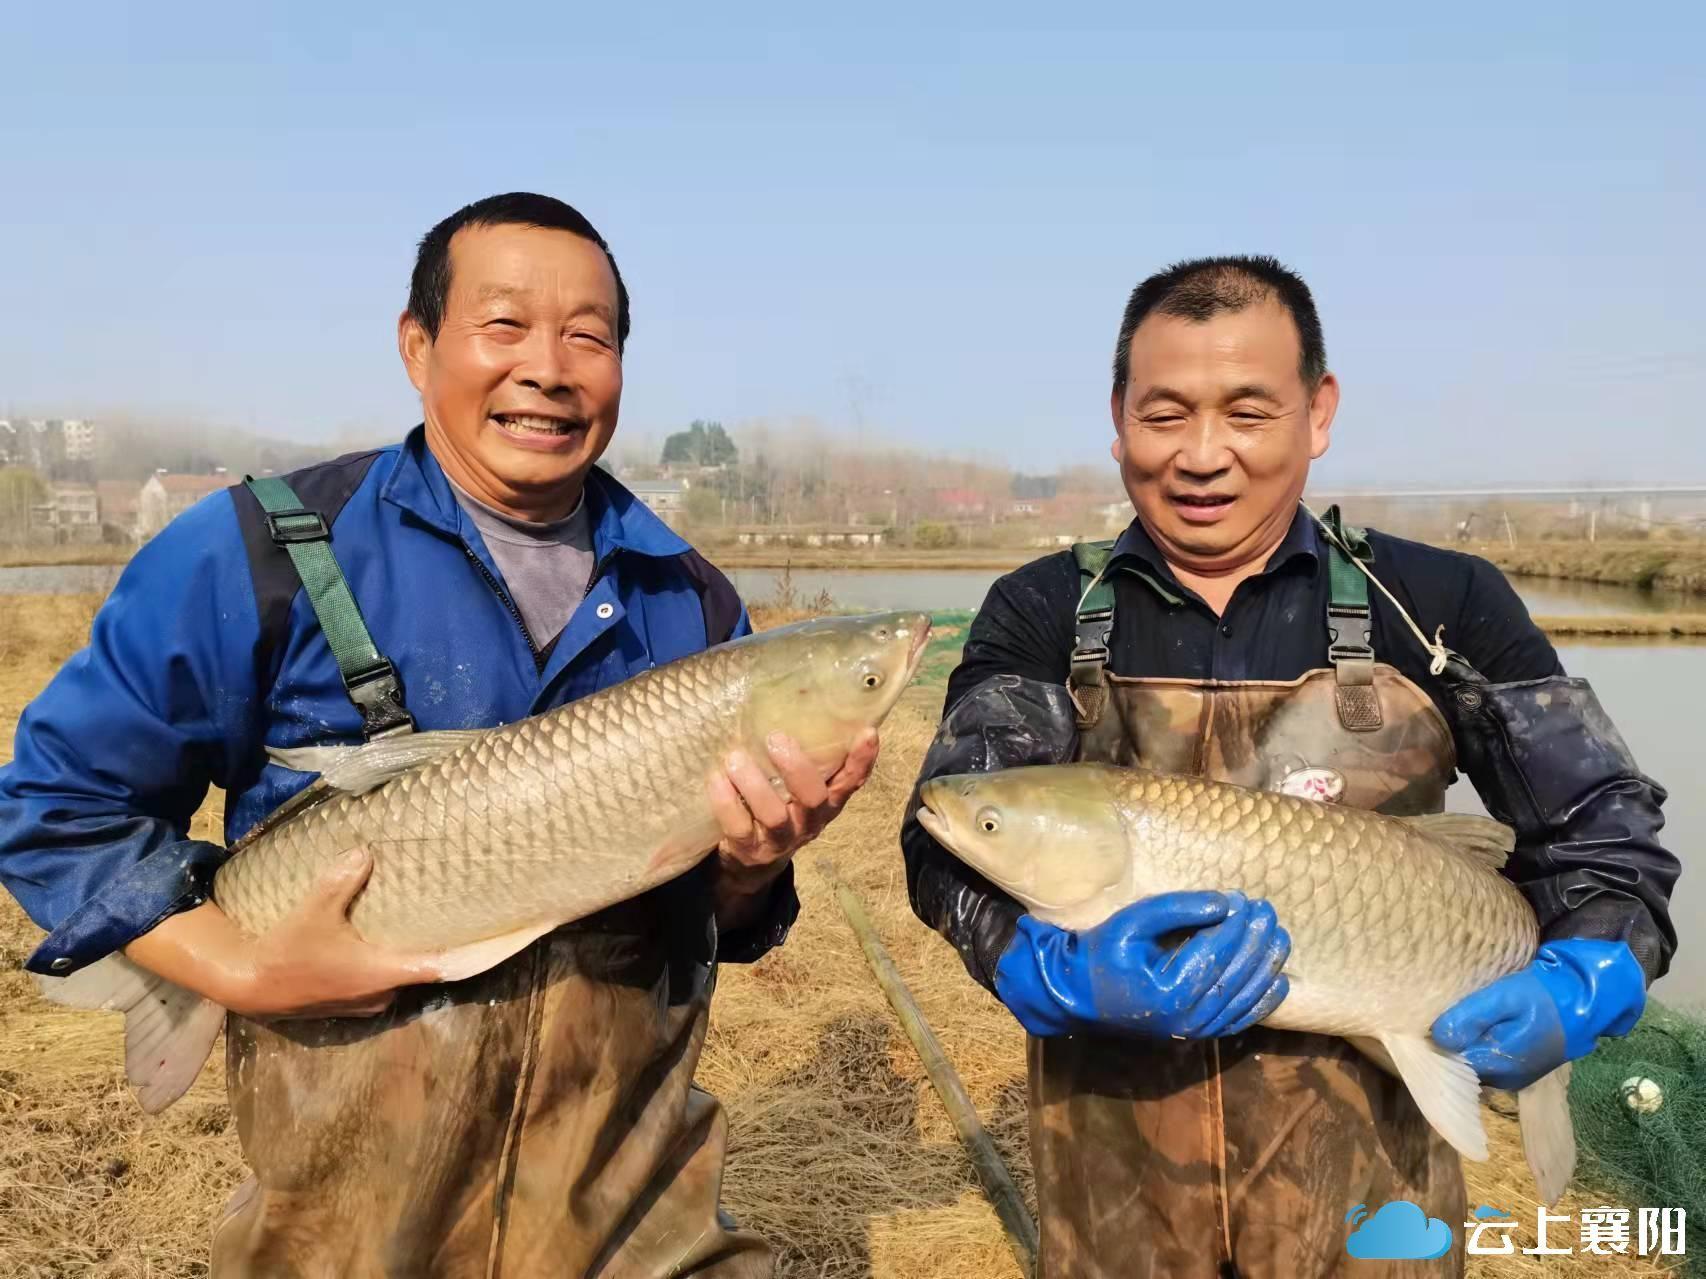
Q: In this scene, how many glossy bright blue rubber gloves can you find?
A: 2